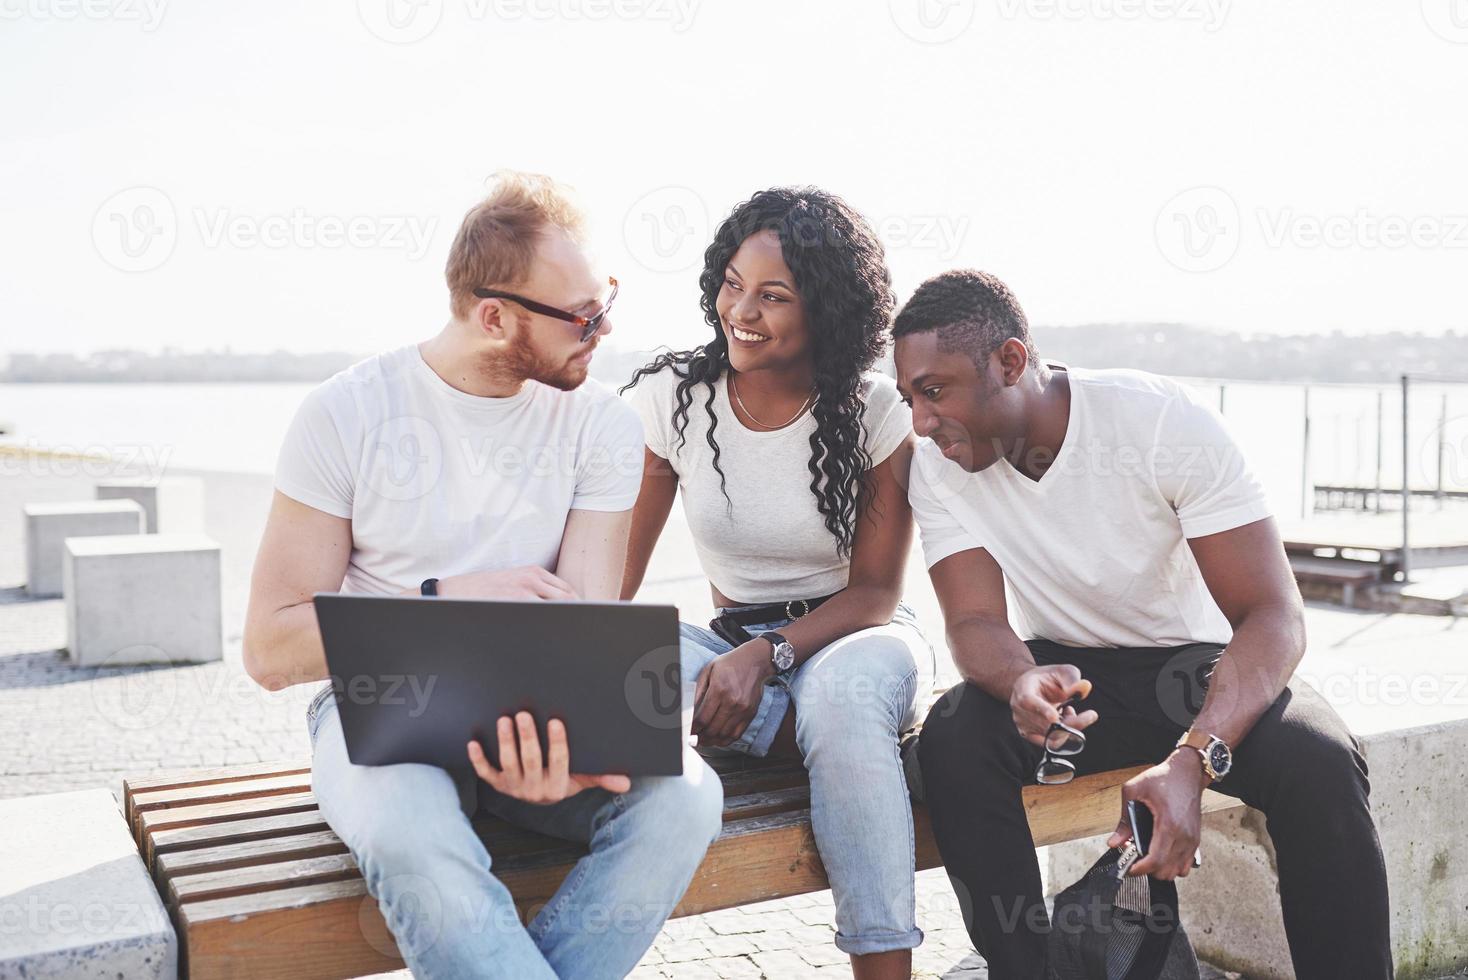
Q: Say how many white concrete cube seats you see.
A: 3